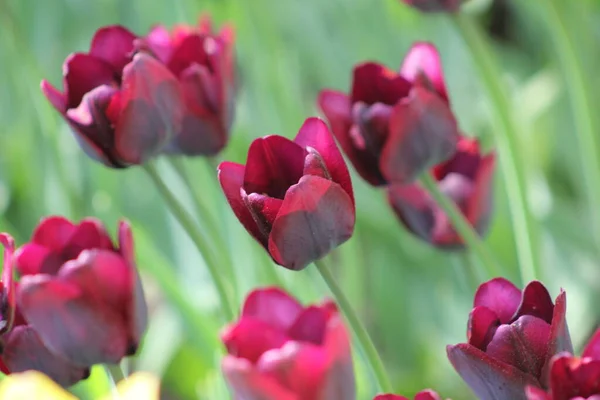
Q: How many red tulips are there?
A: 12